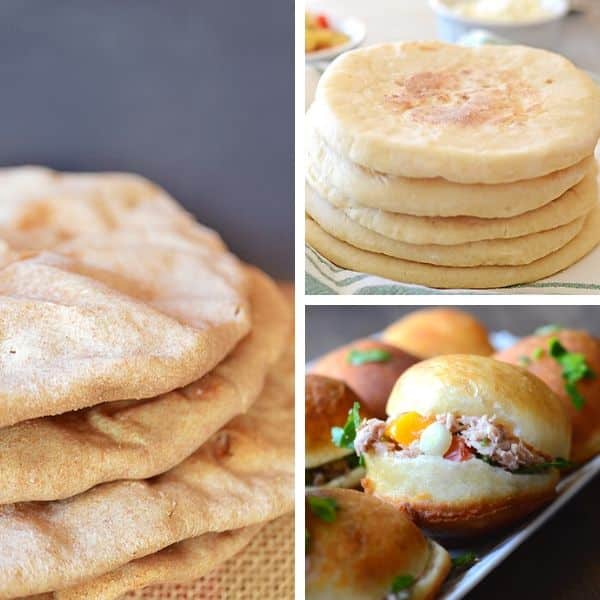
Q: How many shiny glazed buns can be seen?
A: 6